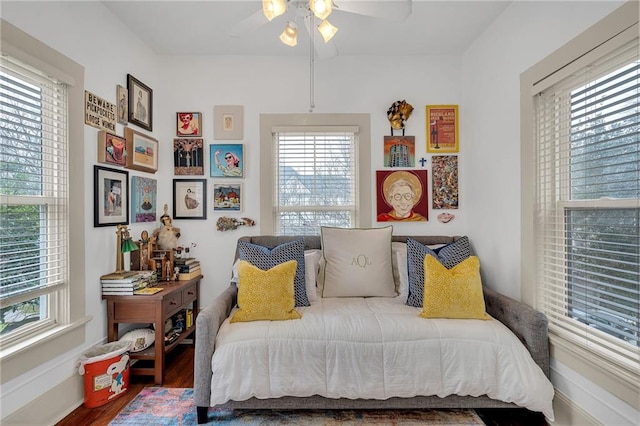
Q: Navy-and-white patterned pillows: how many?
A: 2